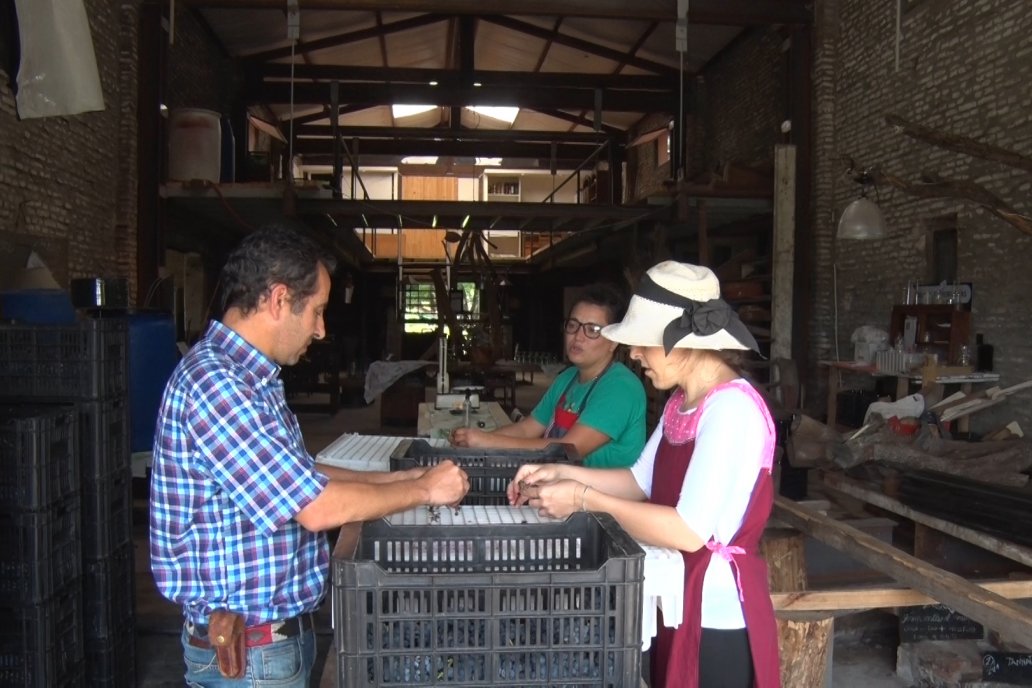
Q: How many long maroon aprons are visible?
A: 1